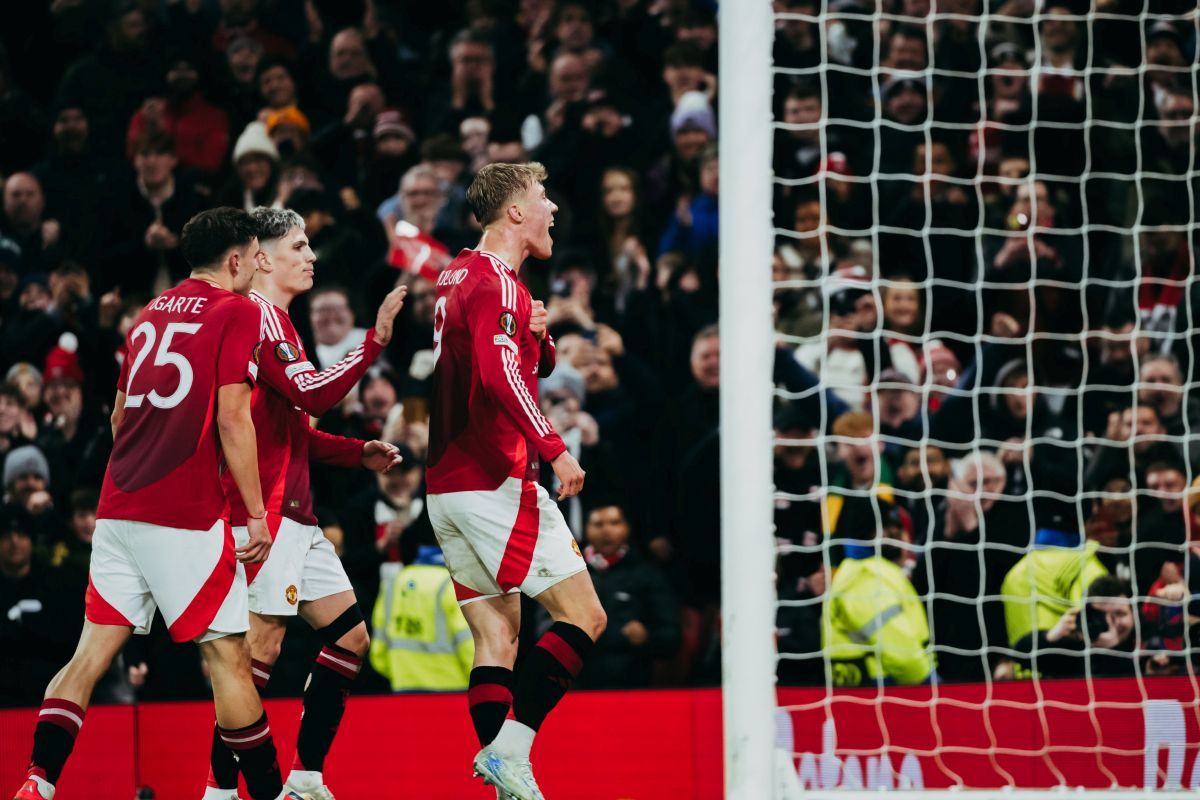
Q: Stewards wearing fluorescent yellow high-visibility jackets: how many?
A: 3